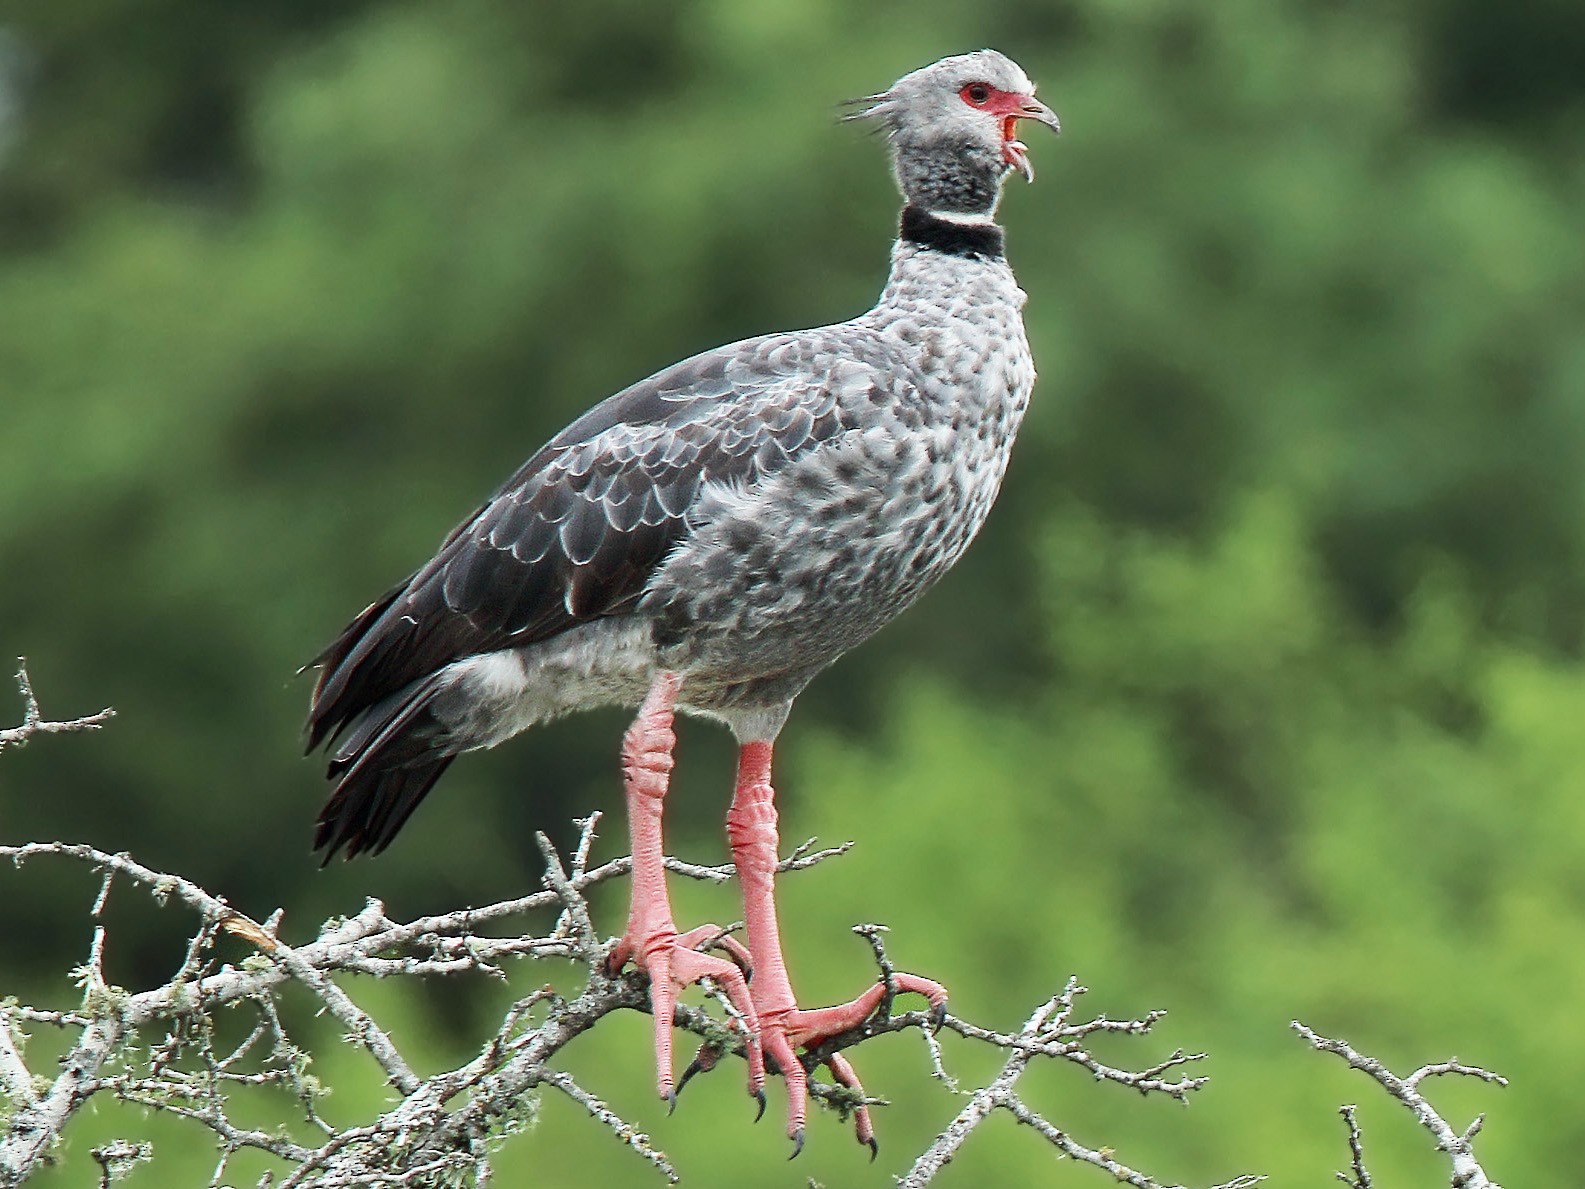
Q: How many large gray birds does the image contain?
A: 1